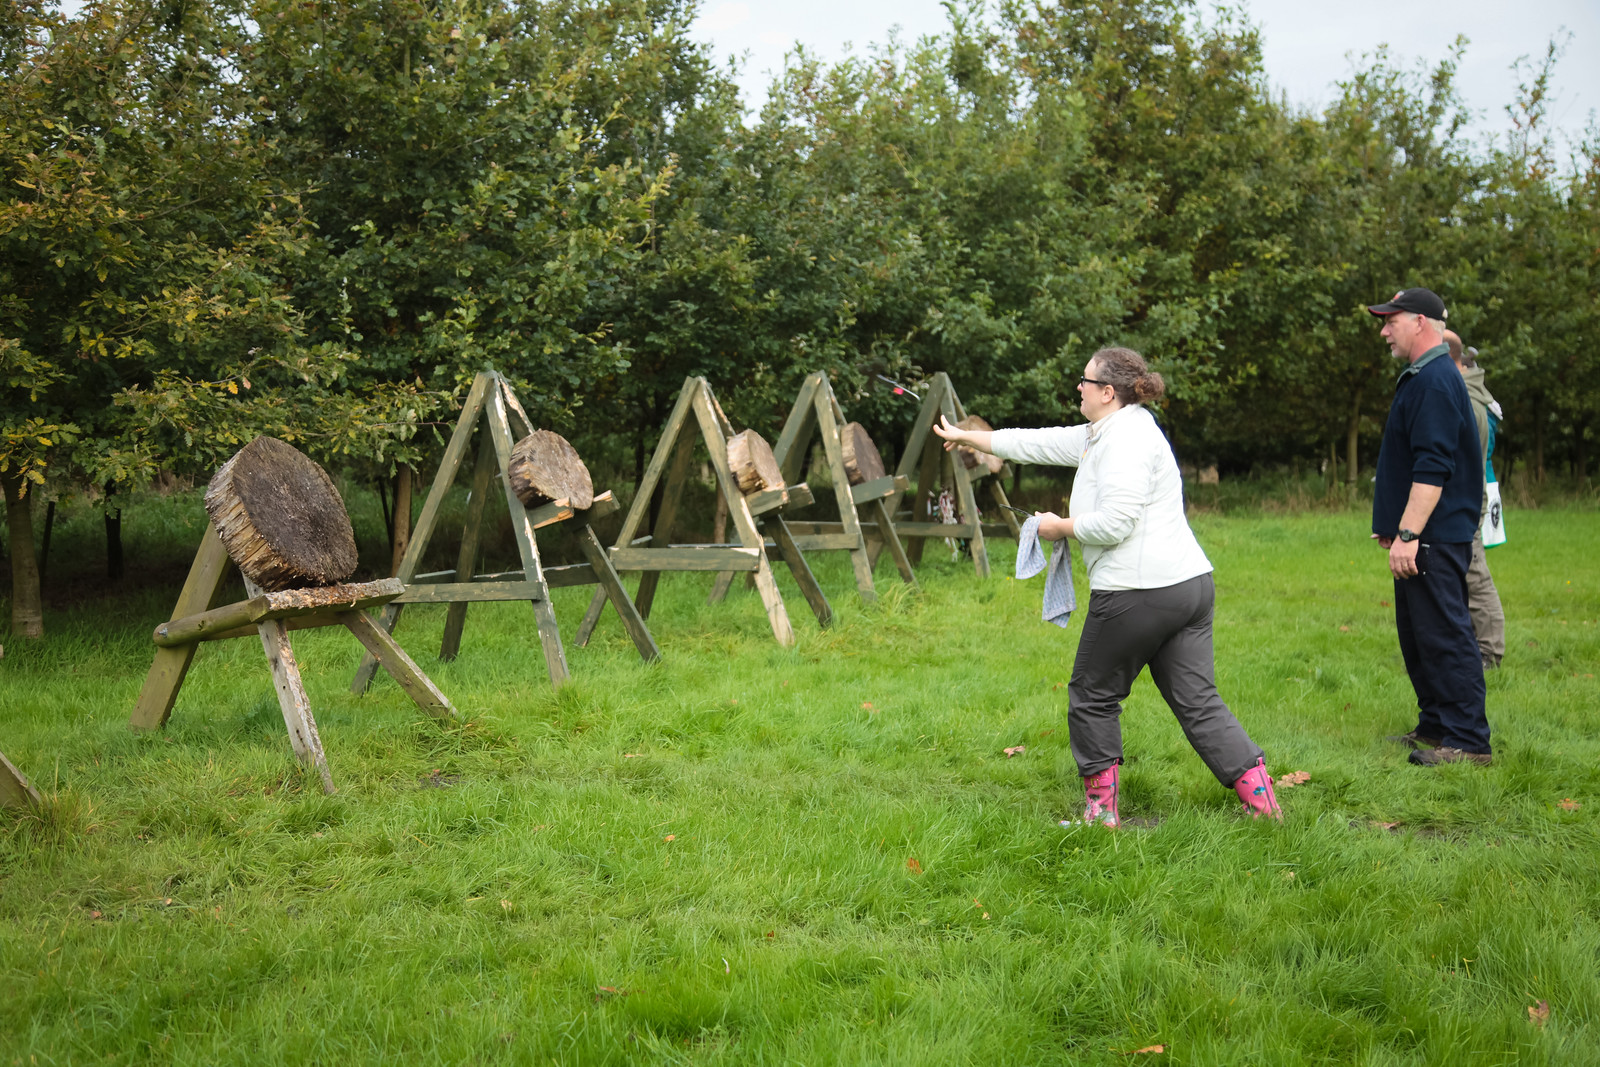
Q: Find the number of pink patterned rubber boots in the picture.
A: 2